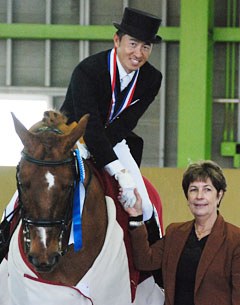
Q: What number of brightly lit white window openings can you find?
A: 1